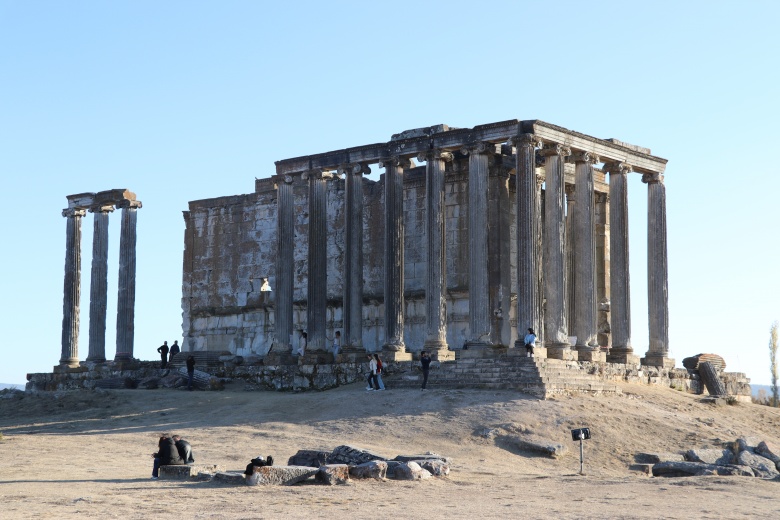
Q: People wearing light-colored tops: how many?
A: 4